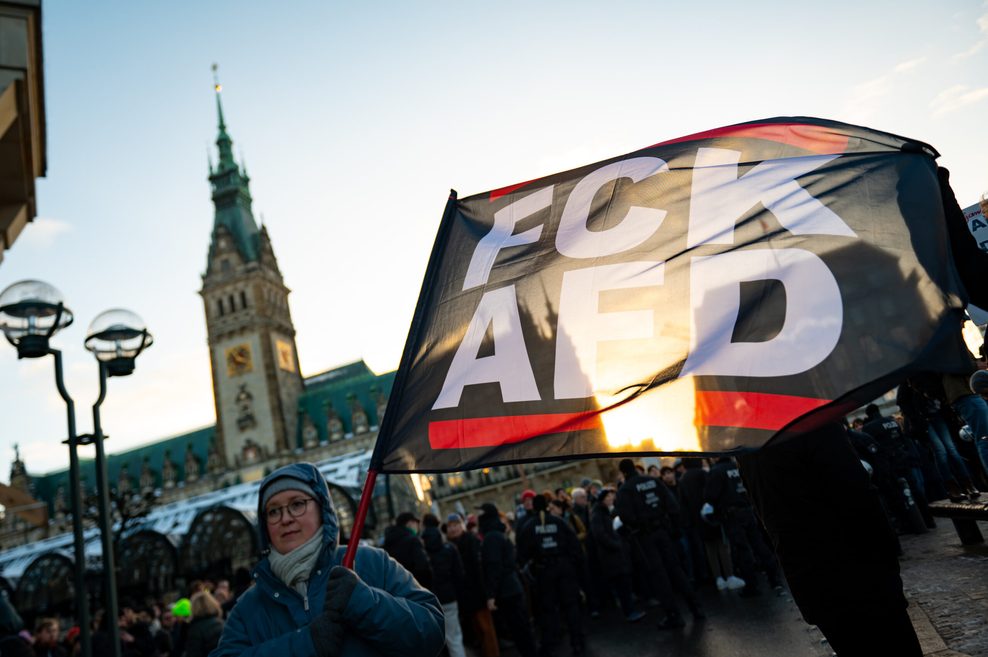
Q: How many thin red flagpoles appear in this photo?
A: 1